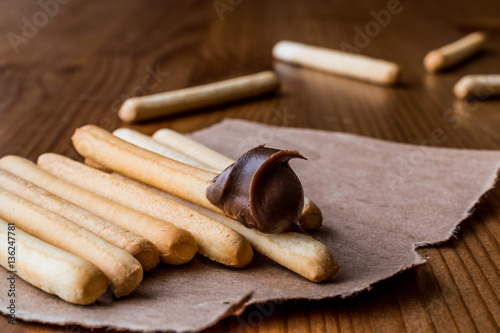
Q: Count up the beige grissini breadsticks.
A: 13